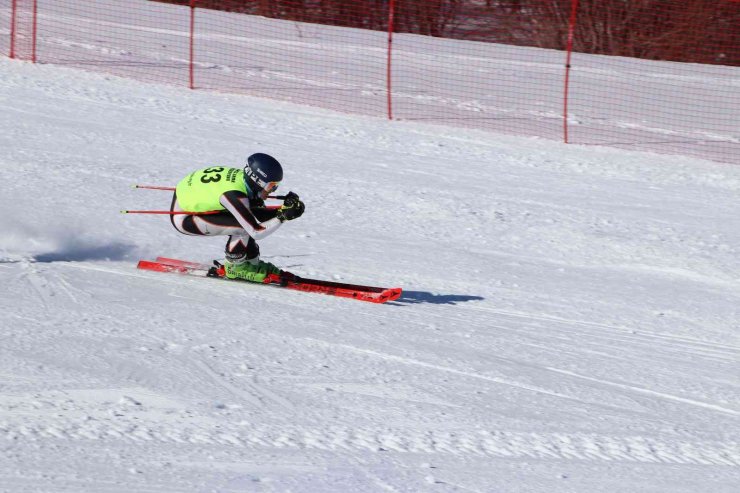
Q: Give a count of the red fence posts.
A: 5